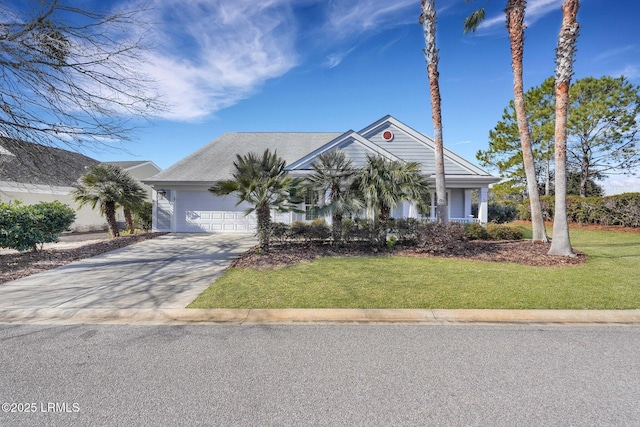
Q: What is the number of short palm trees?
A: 5